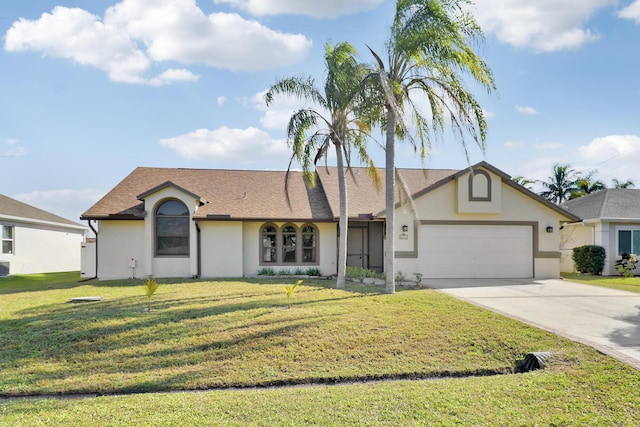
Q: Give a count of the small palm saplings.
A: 2